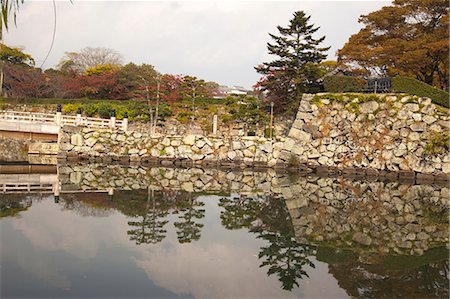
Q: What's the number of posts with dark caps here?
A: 4